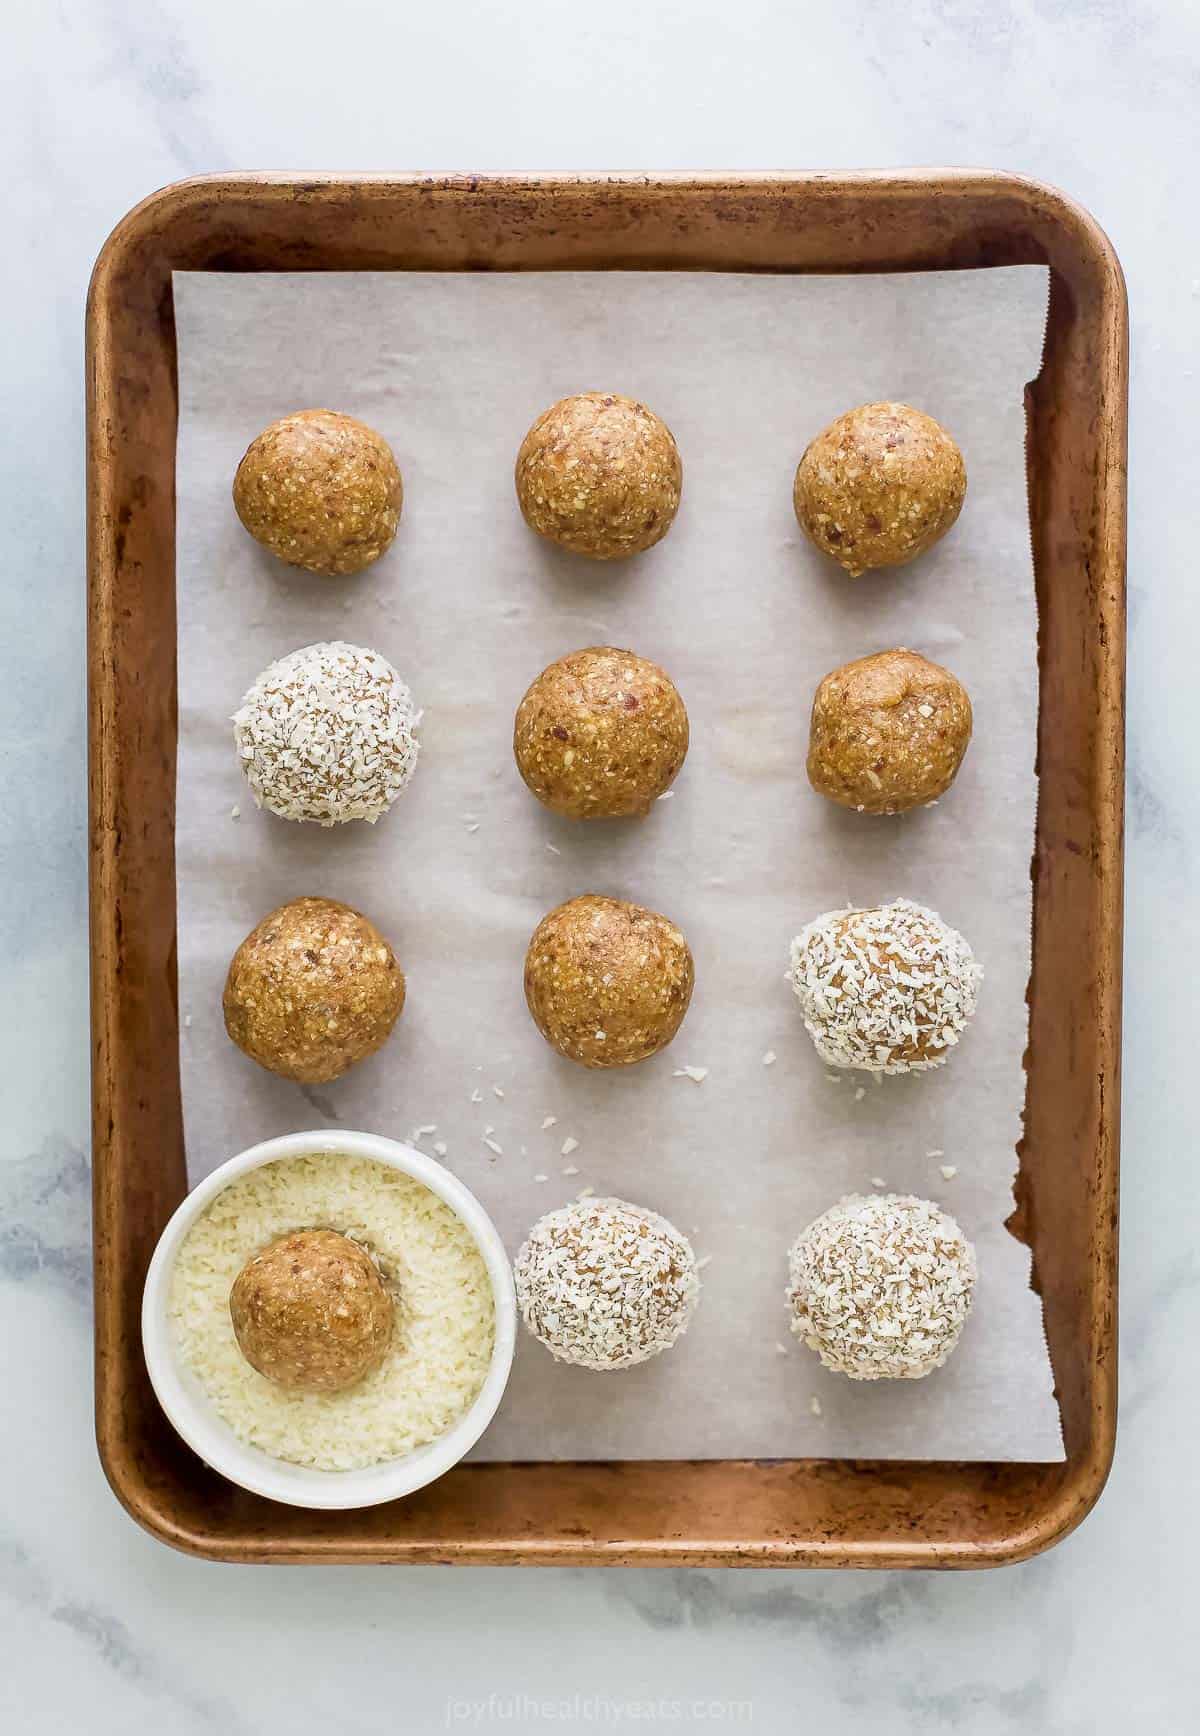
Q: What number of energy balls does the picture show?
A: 12